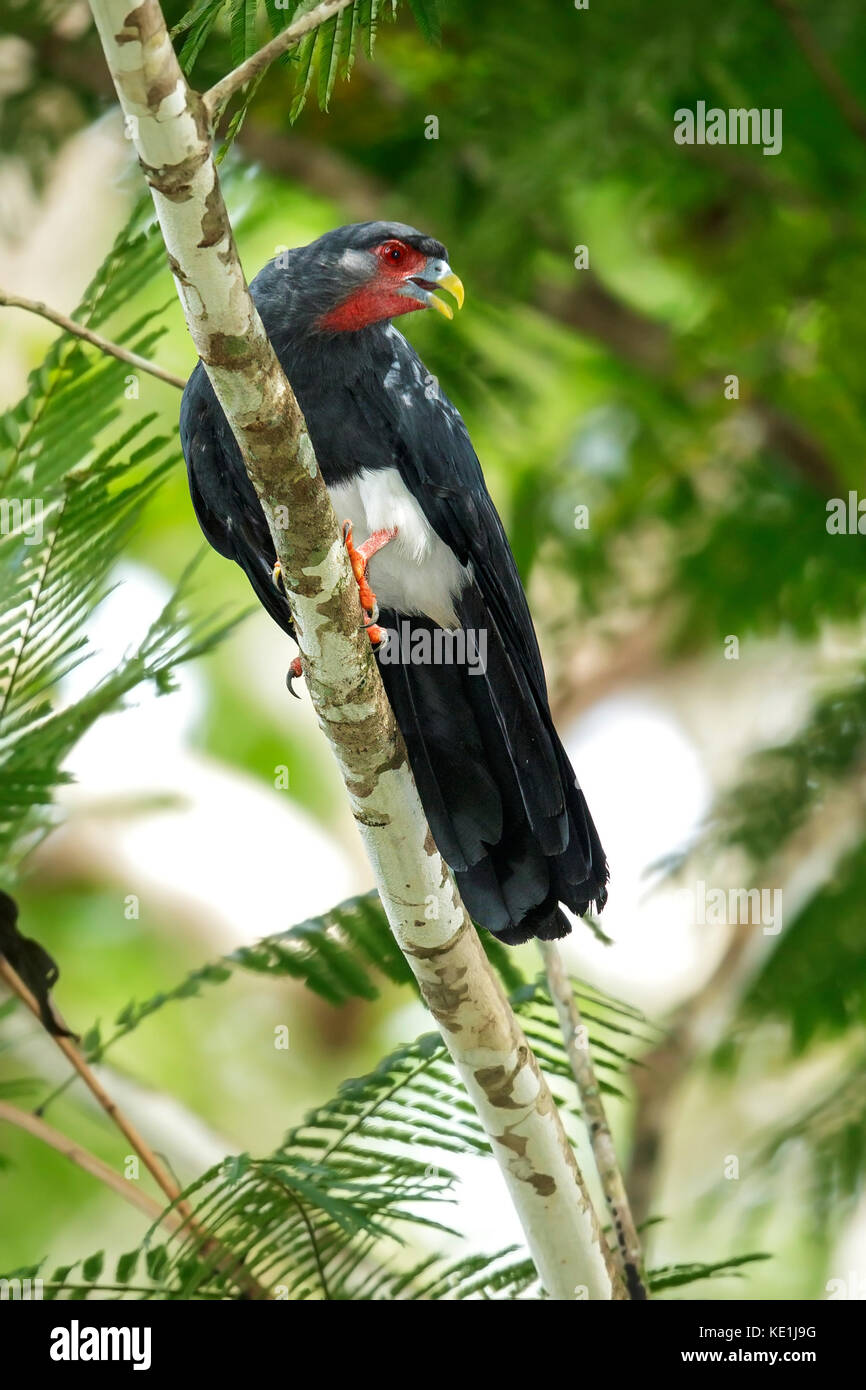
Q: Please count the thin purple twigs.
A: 0